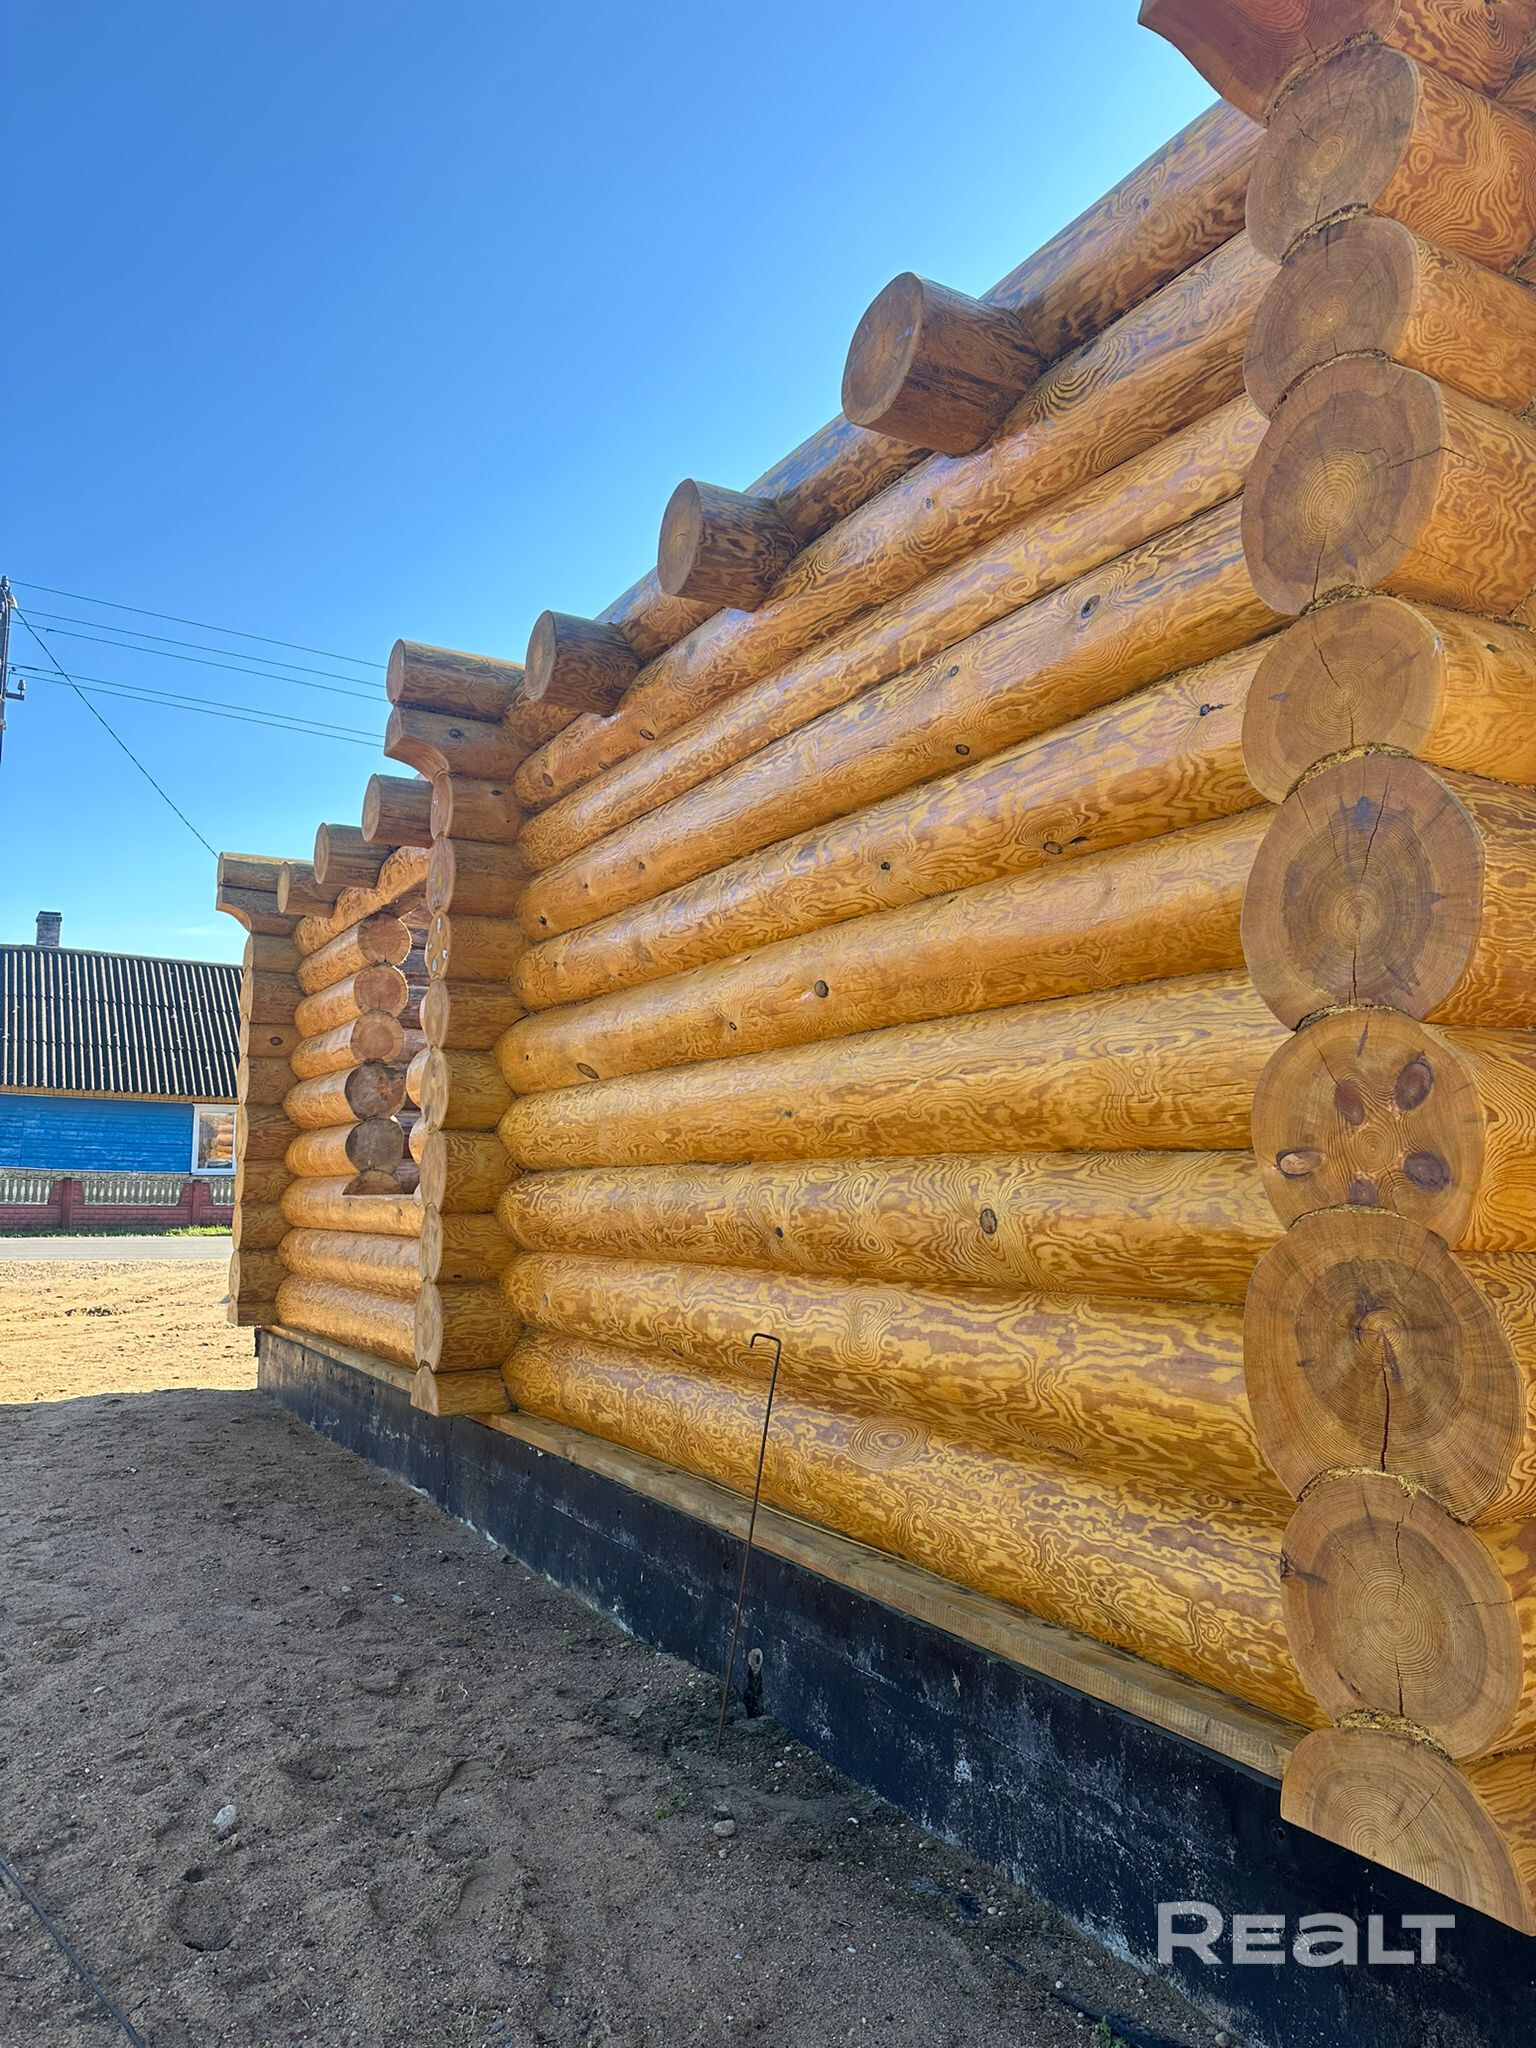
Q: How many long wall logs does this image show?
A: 10